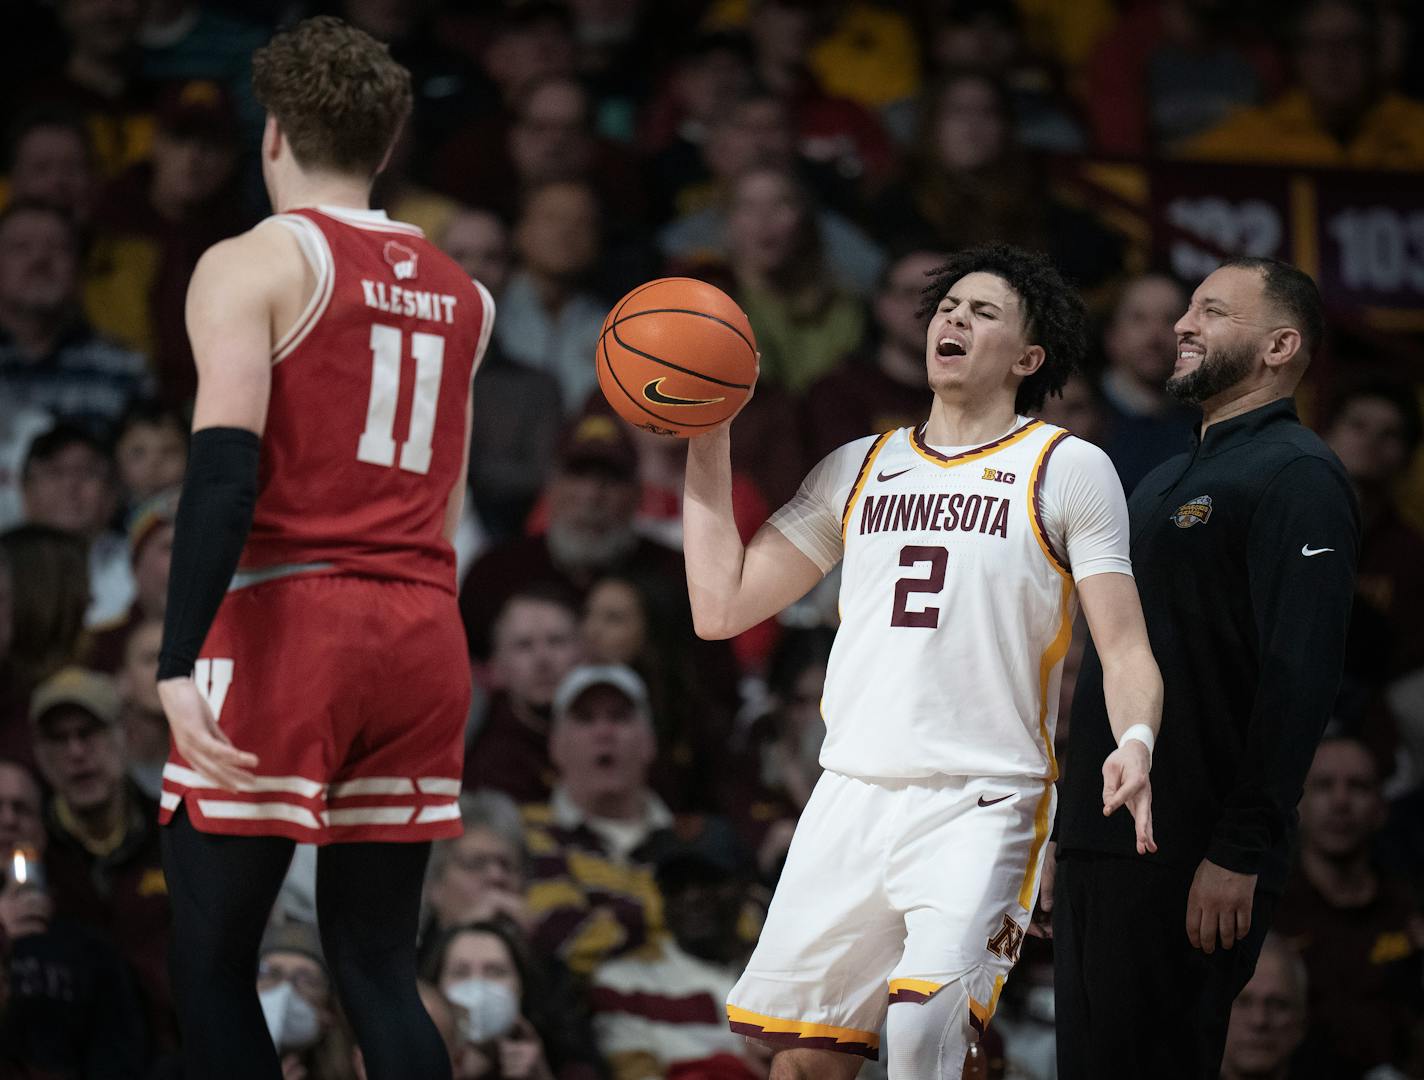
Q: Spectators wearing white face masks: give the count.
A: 2